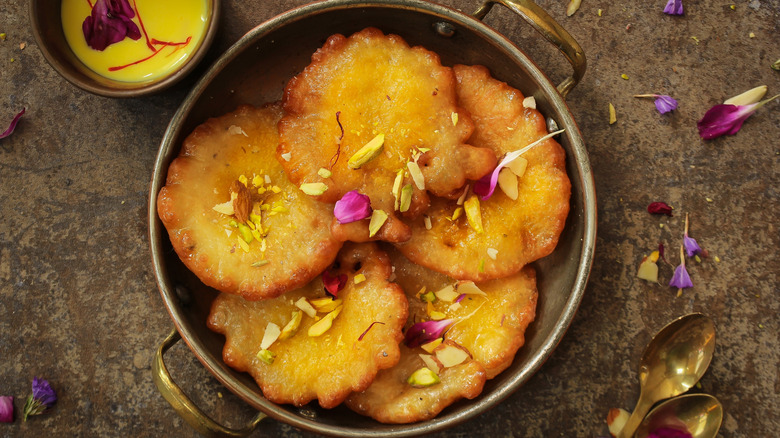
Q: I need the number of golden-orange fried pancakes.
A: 5